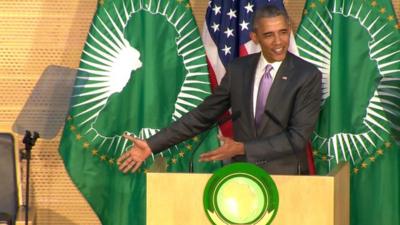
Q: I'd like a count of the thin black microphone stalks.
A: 2